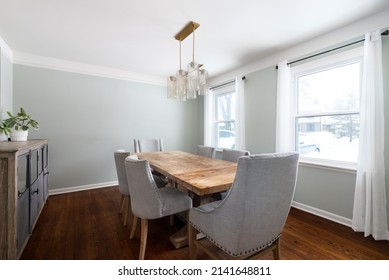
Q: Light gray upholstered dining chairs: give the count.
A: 6